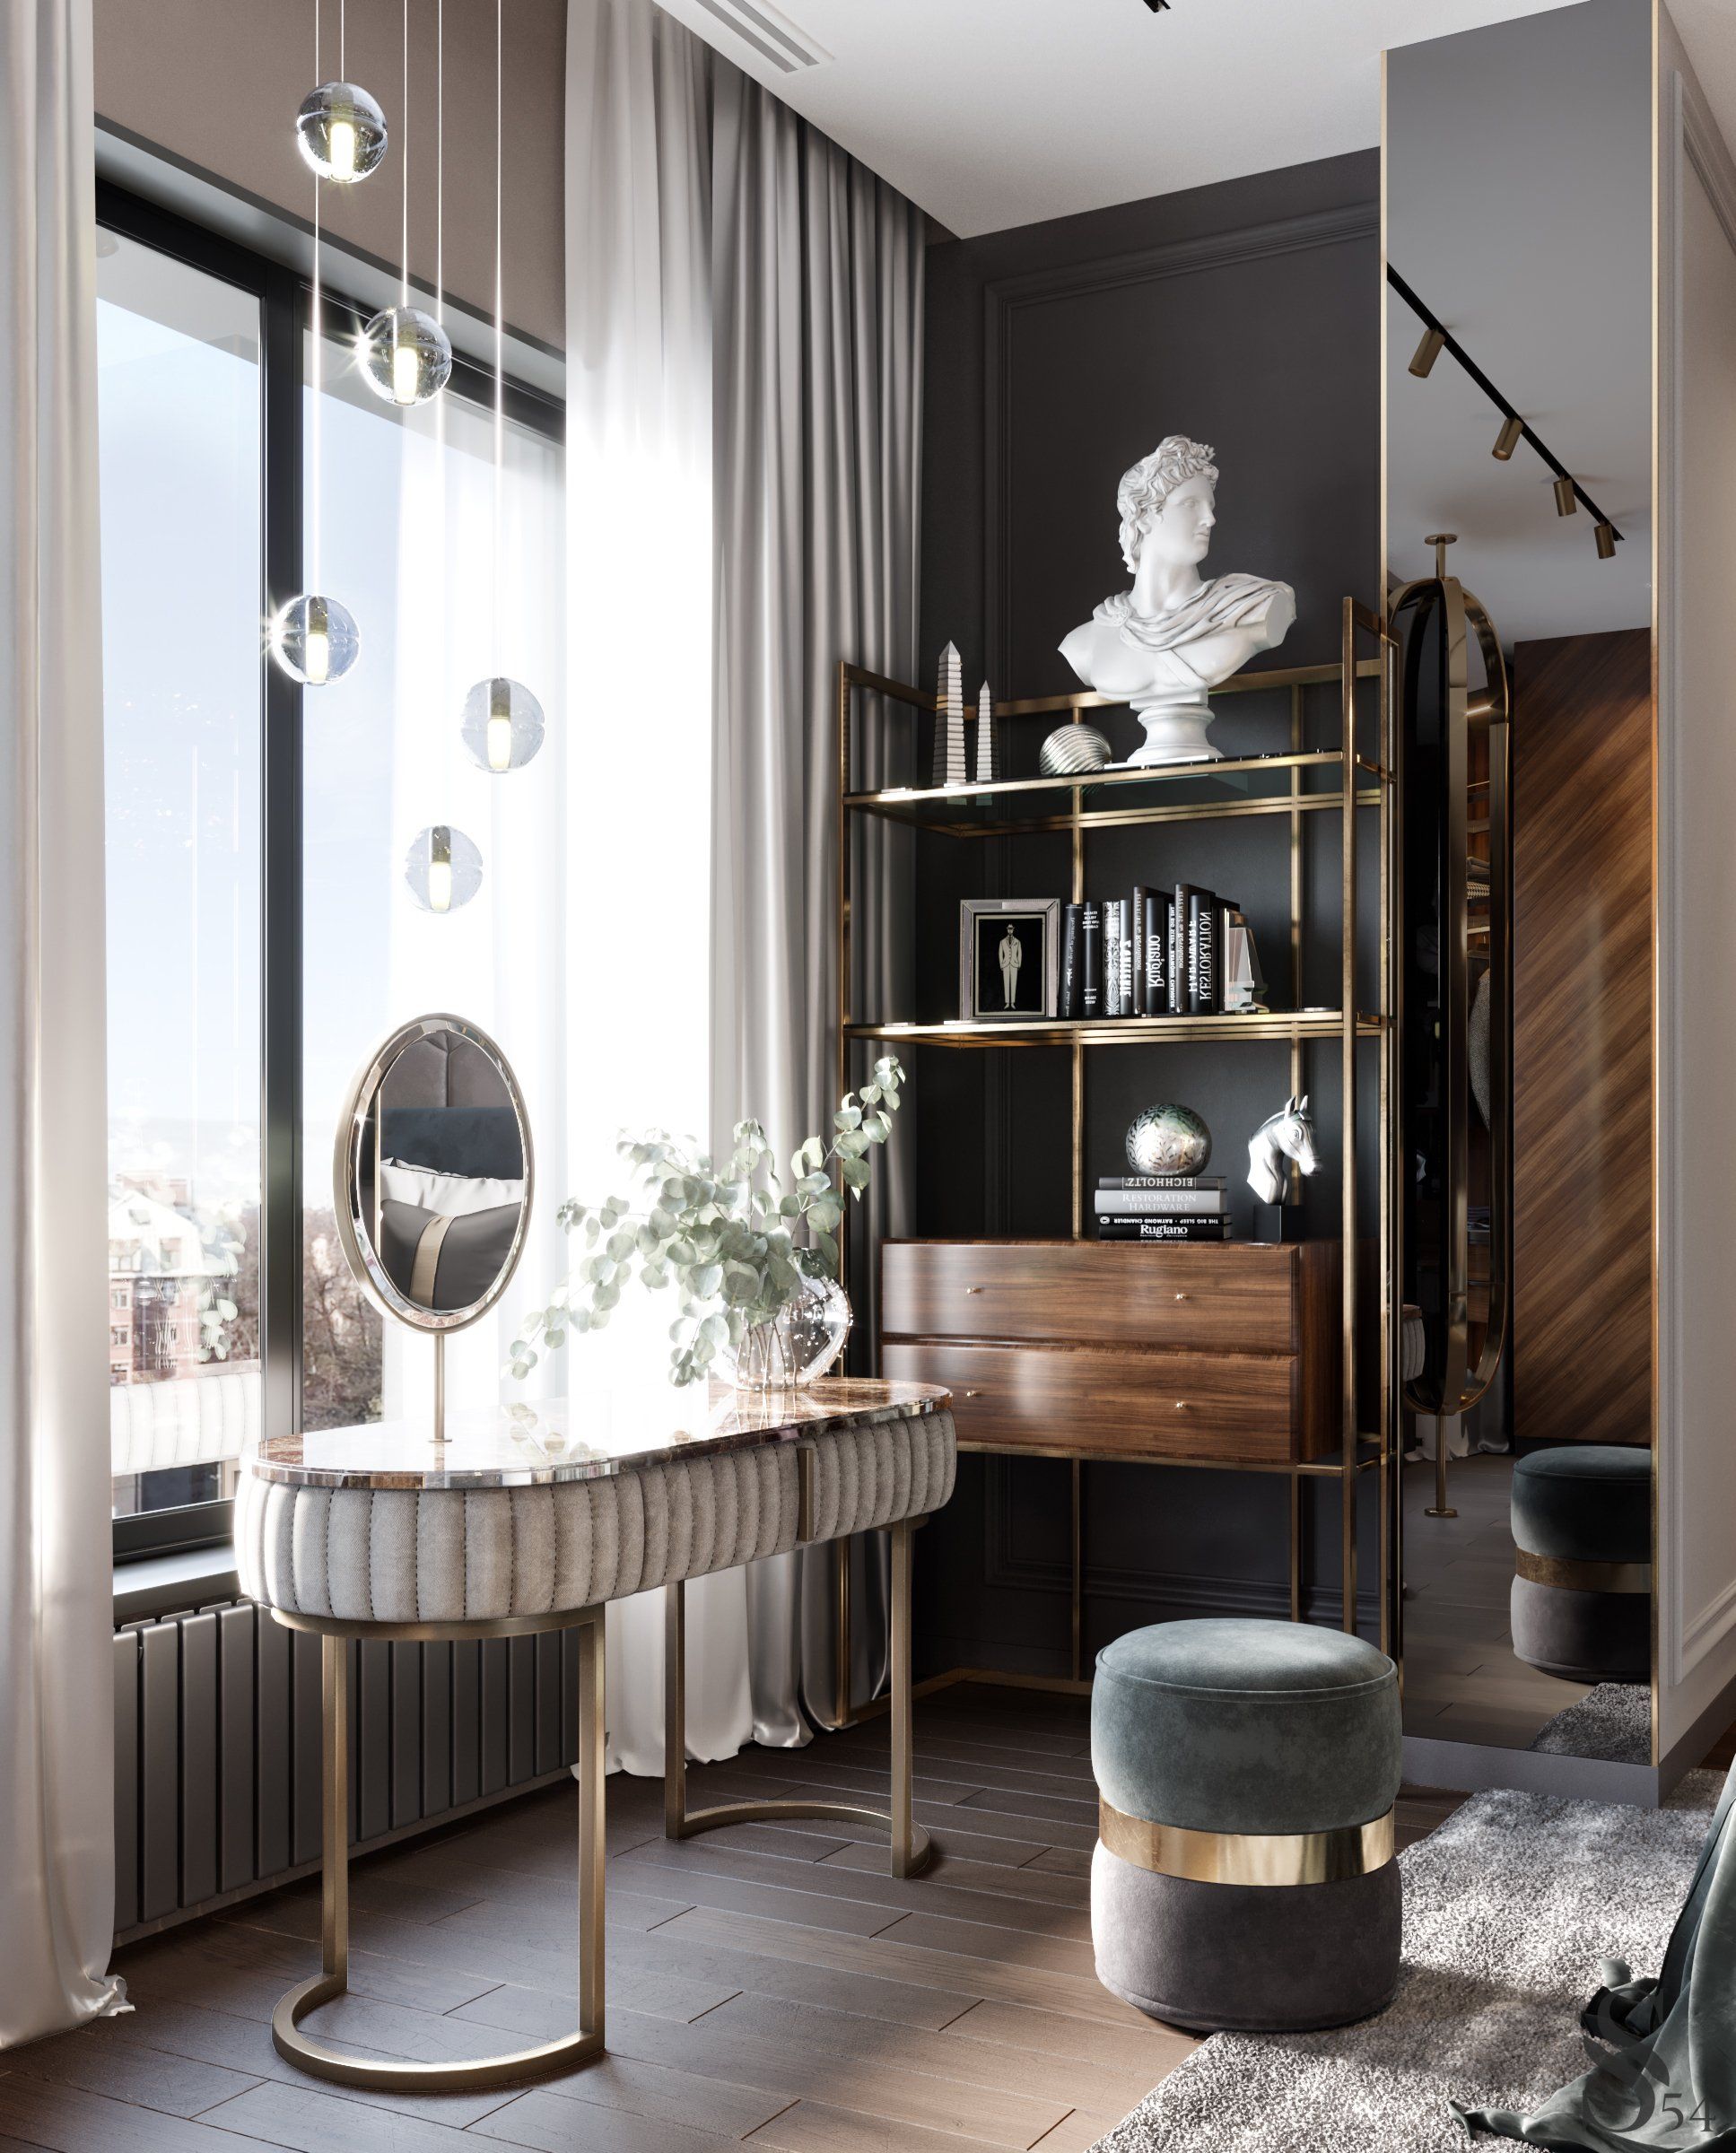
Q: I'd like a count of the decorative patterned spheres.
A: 2